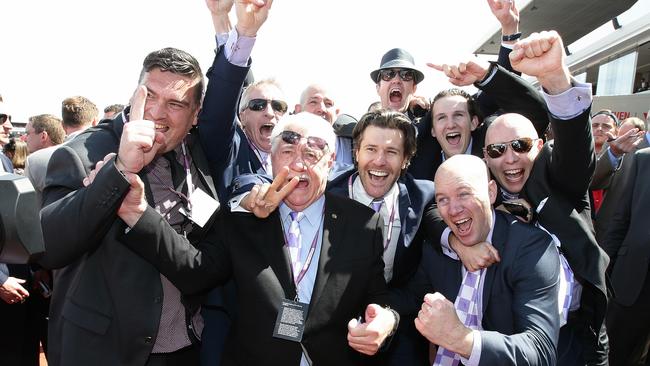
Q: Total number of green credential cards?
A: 0